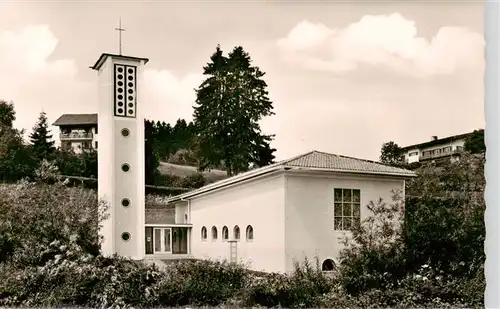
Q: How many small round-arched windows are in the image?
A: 5